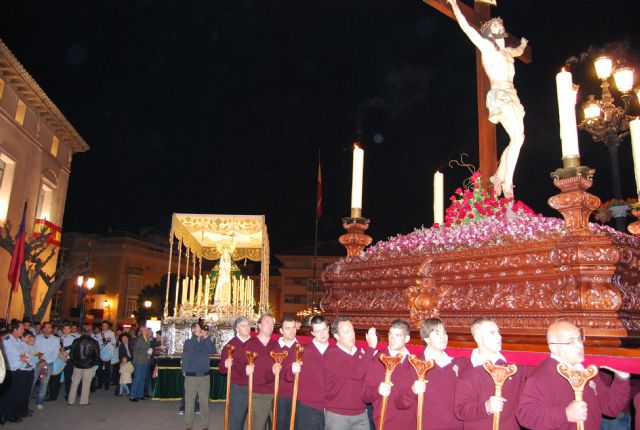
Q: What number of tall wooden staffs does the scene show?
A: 8